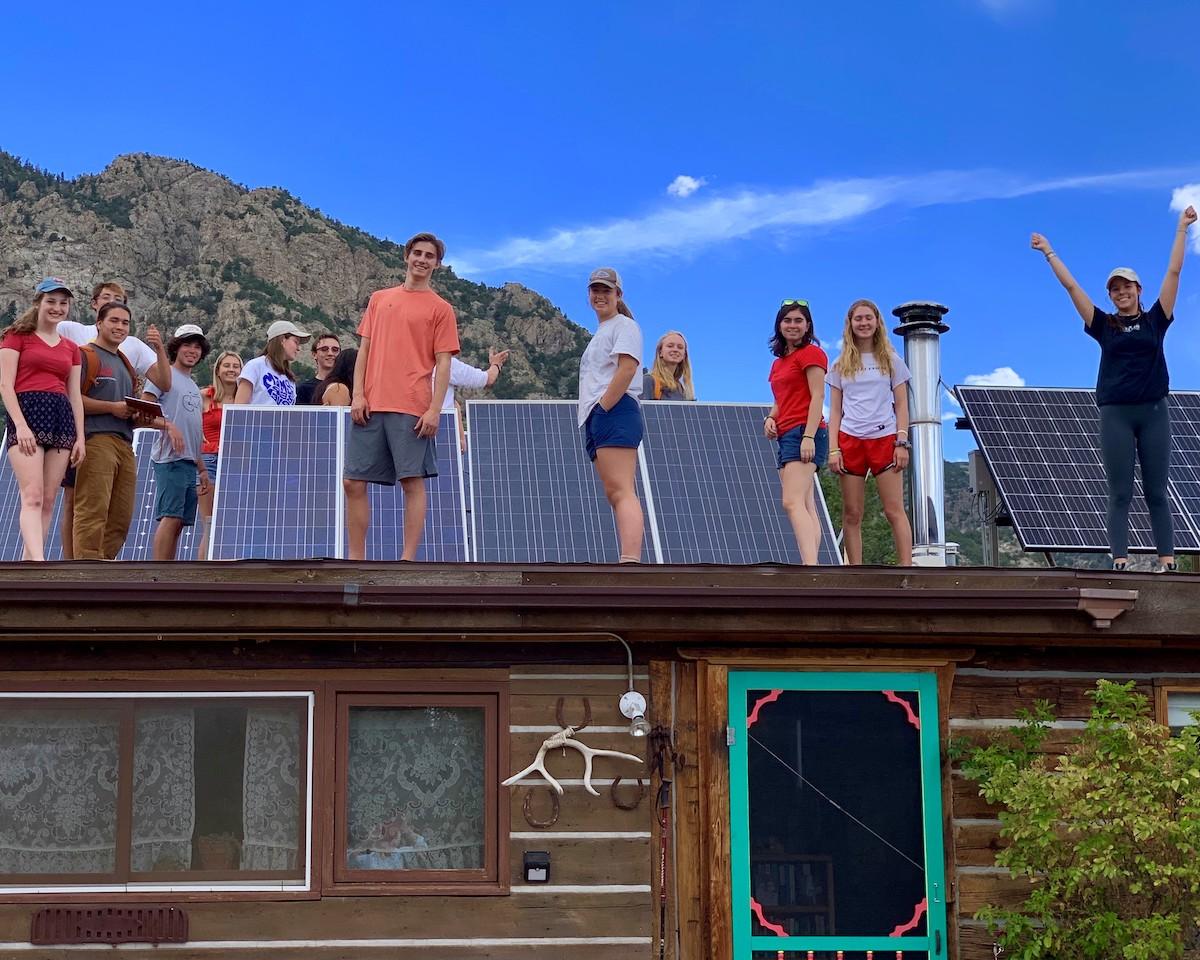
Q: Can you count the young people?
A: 15